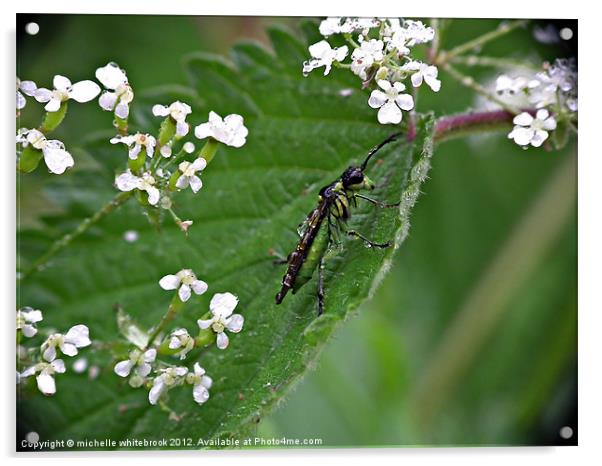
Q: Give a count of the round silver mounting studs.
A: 4